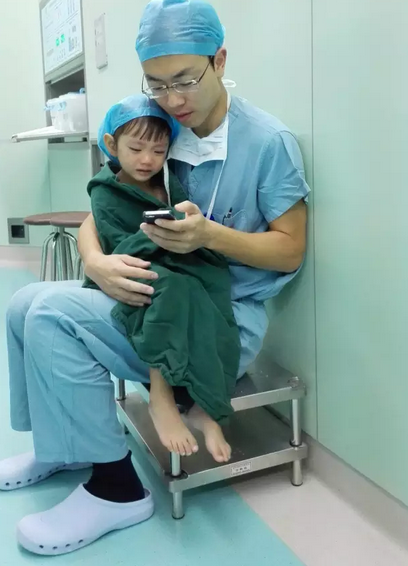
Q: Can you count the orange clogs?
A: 0